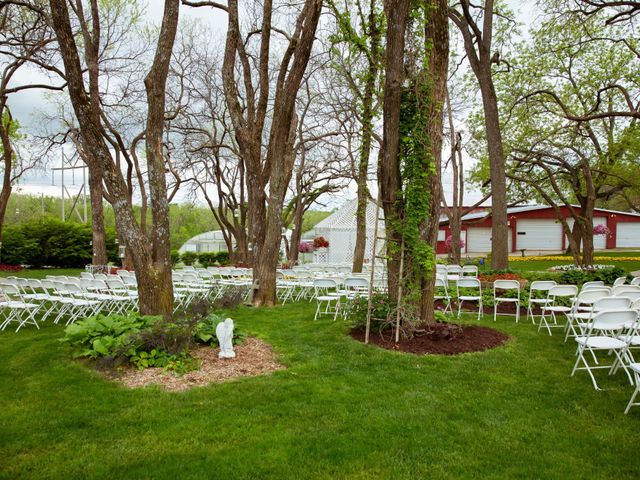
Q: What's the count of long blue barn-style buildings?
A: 0